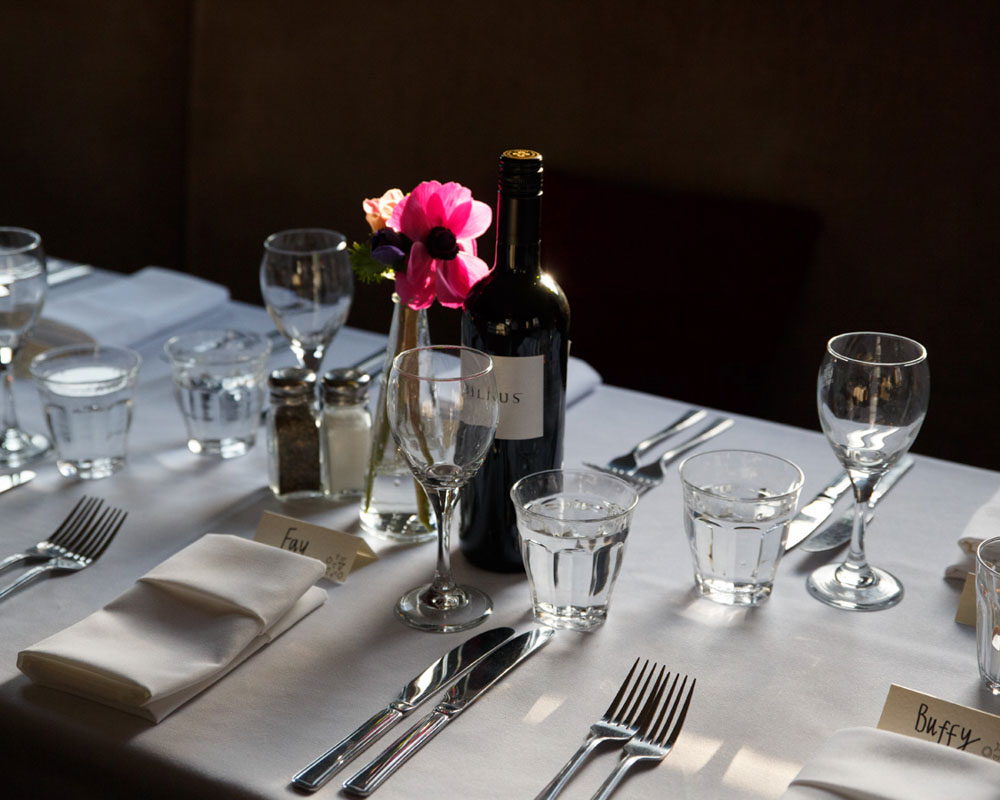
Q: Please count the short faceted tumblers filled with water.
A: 4